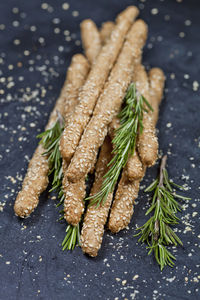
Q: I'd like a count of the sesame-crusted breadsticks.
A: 8